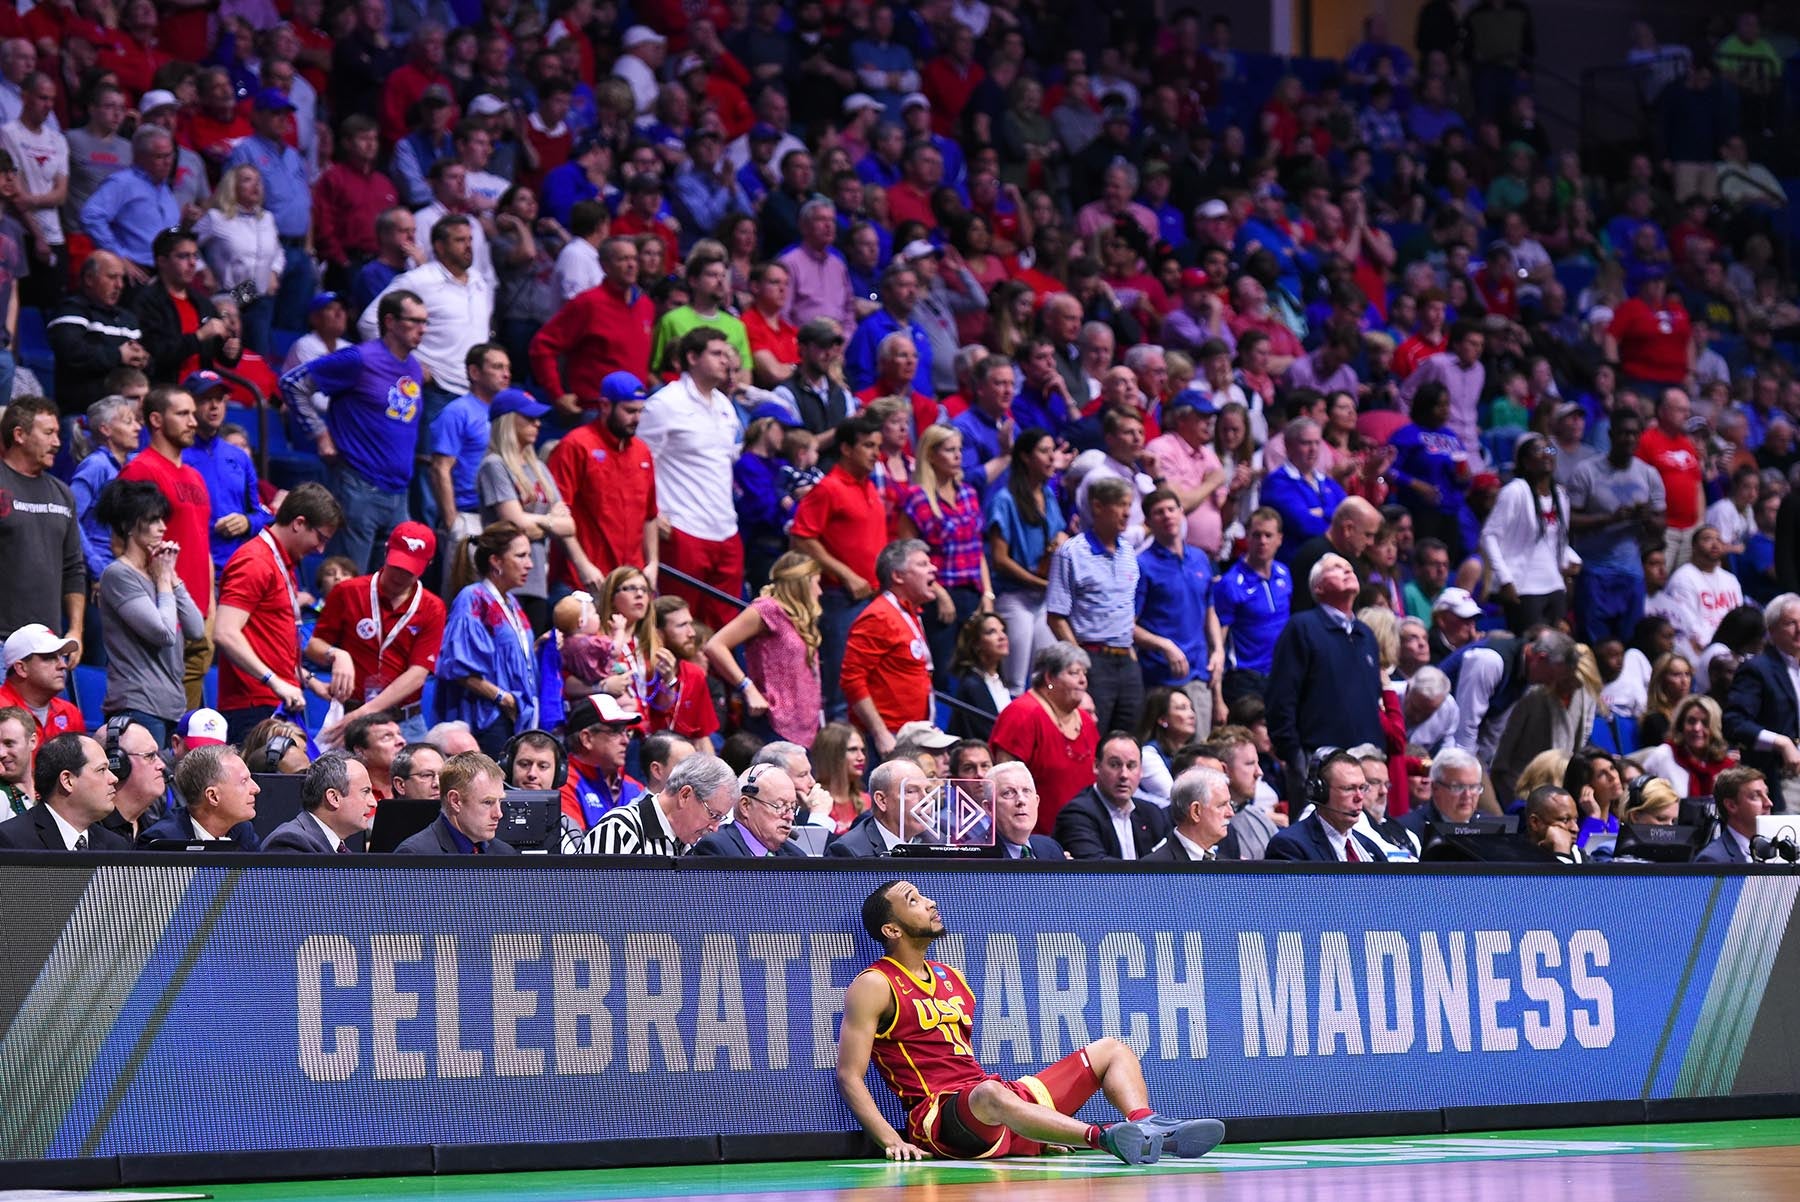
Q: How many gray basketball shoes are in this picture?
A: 2